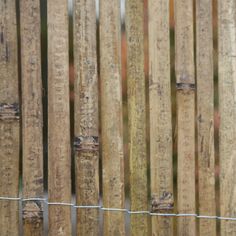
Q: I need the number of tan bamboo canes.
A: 10